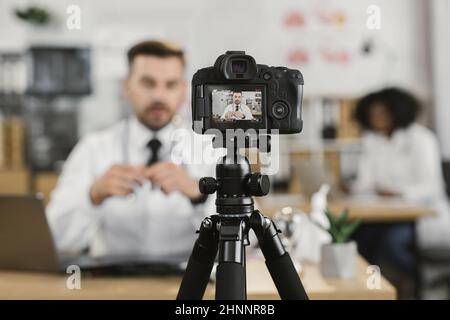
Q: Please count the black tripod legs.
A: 3